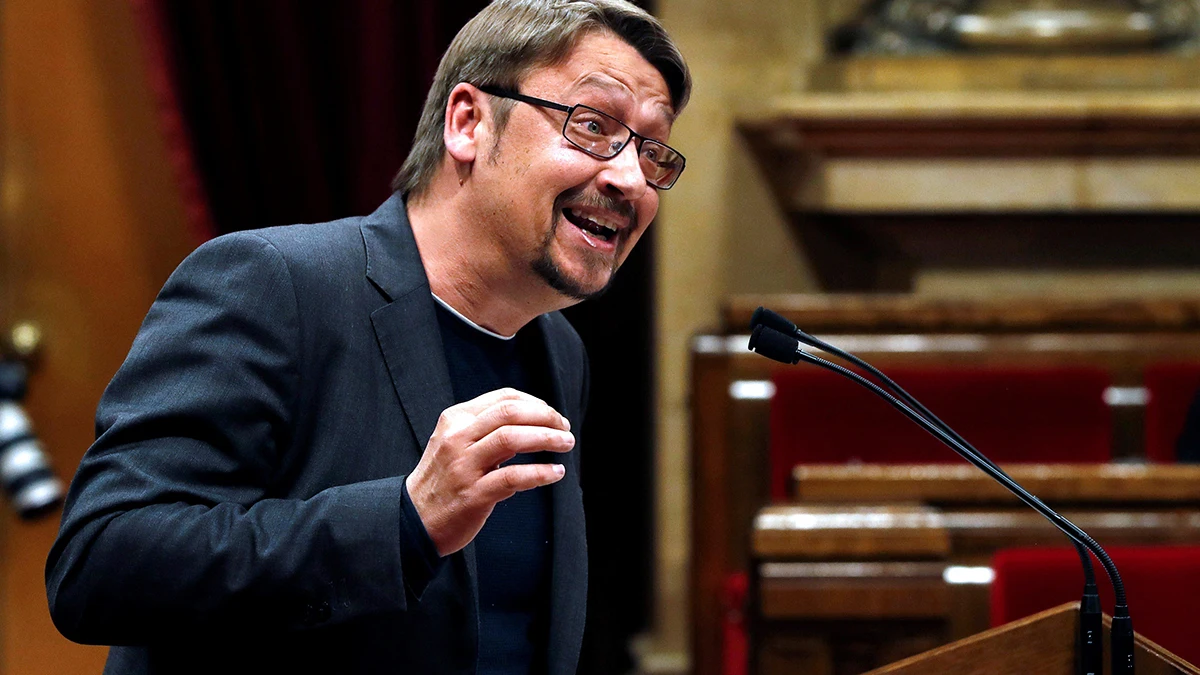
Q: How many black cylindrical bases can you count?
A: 2